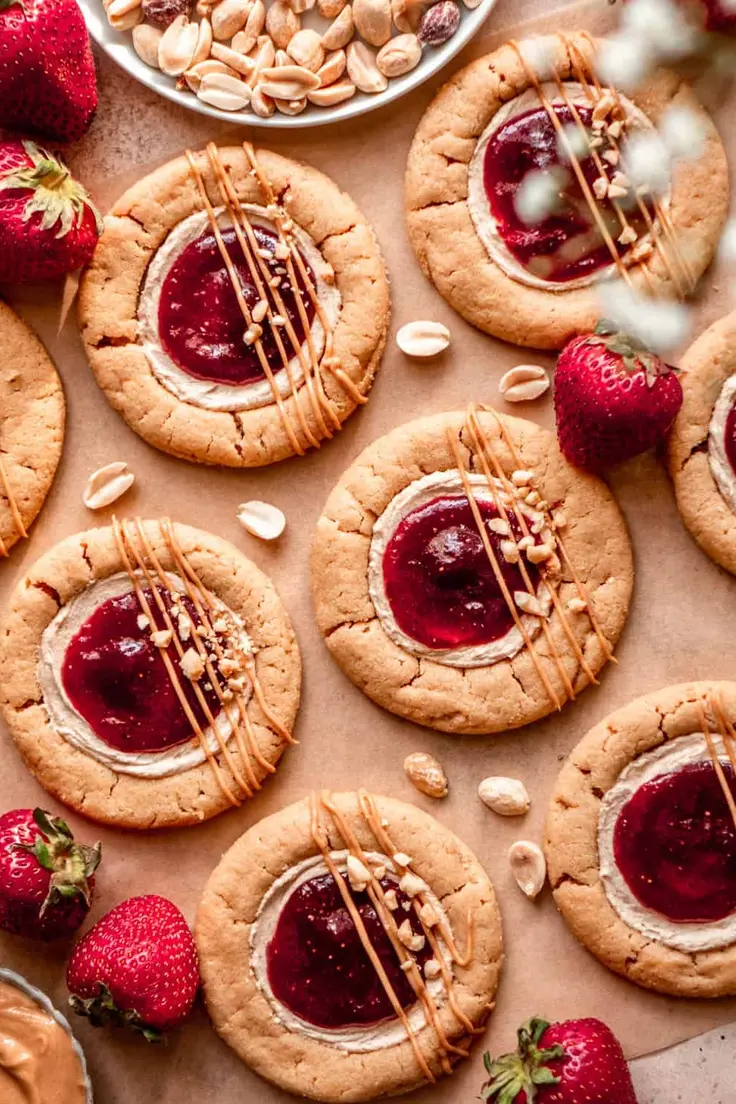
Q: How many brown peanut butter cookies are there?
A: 8